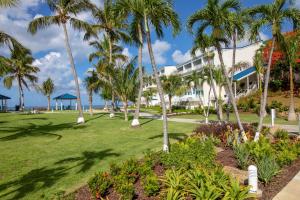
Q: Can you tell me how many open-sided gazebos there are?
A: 2